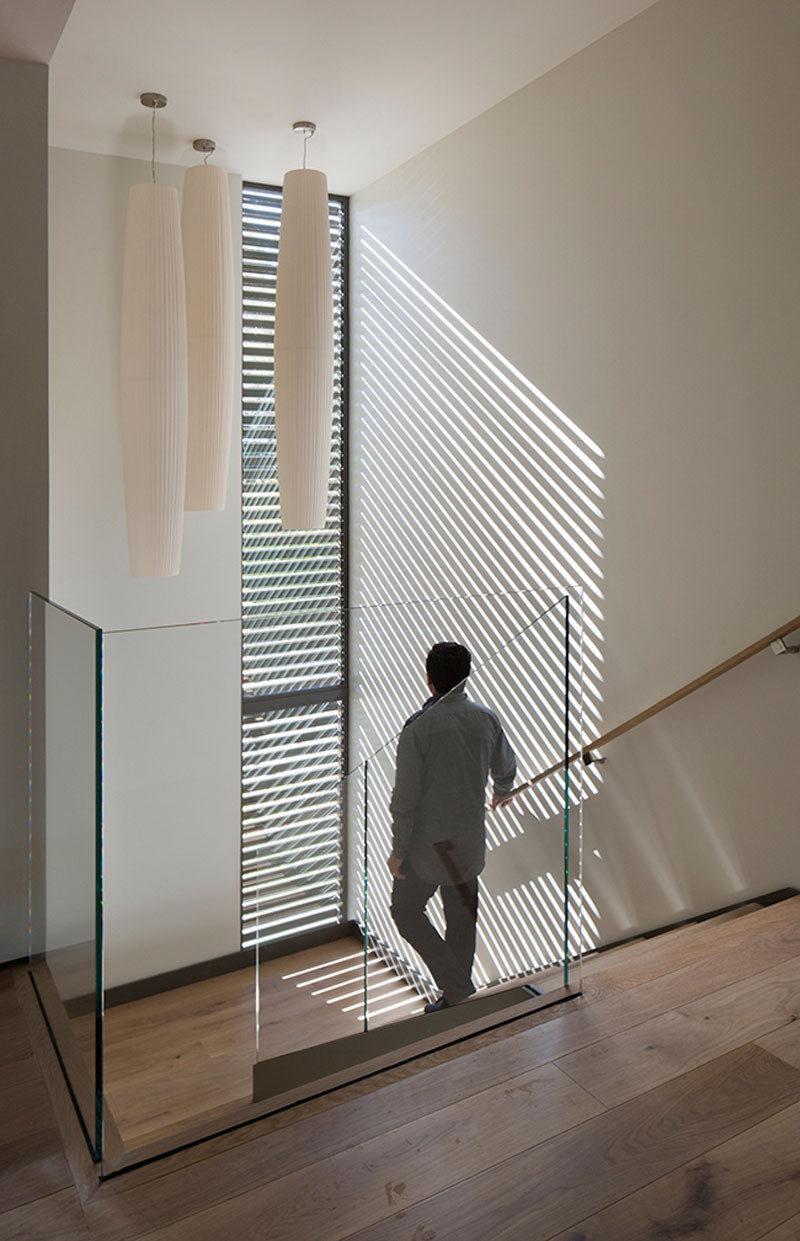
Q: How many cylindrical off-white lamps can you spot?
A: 3